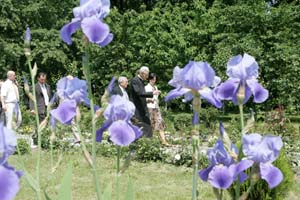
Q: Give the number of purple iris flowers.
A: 8